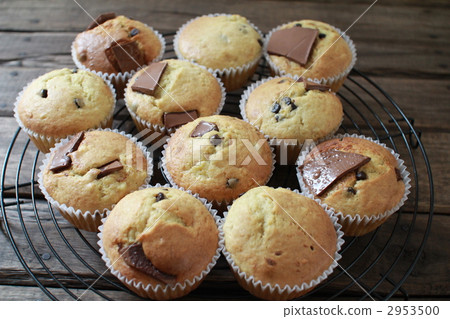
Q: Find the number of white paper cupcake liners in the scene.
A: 11